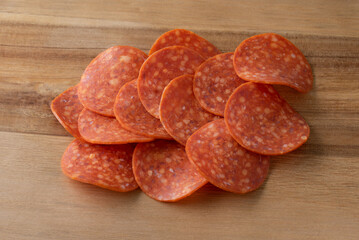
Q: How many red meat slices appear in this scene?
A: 13